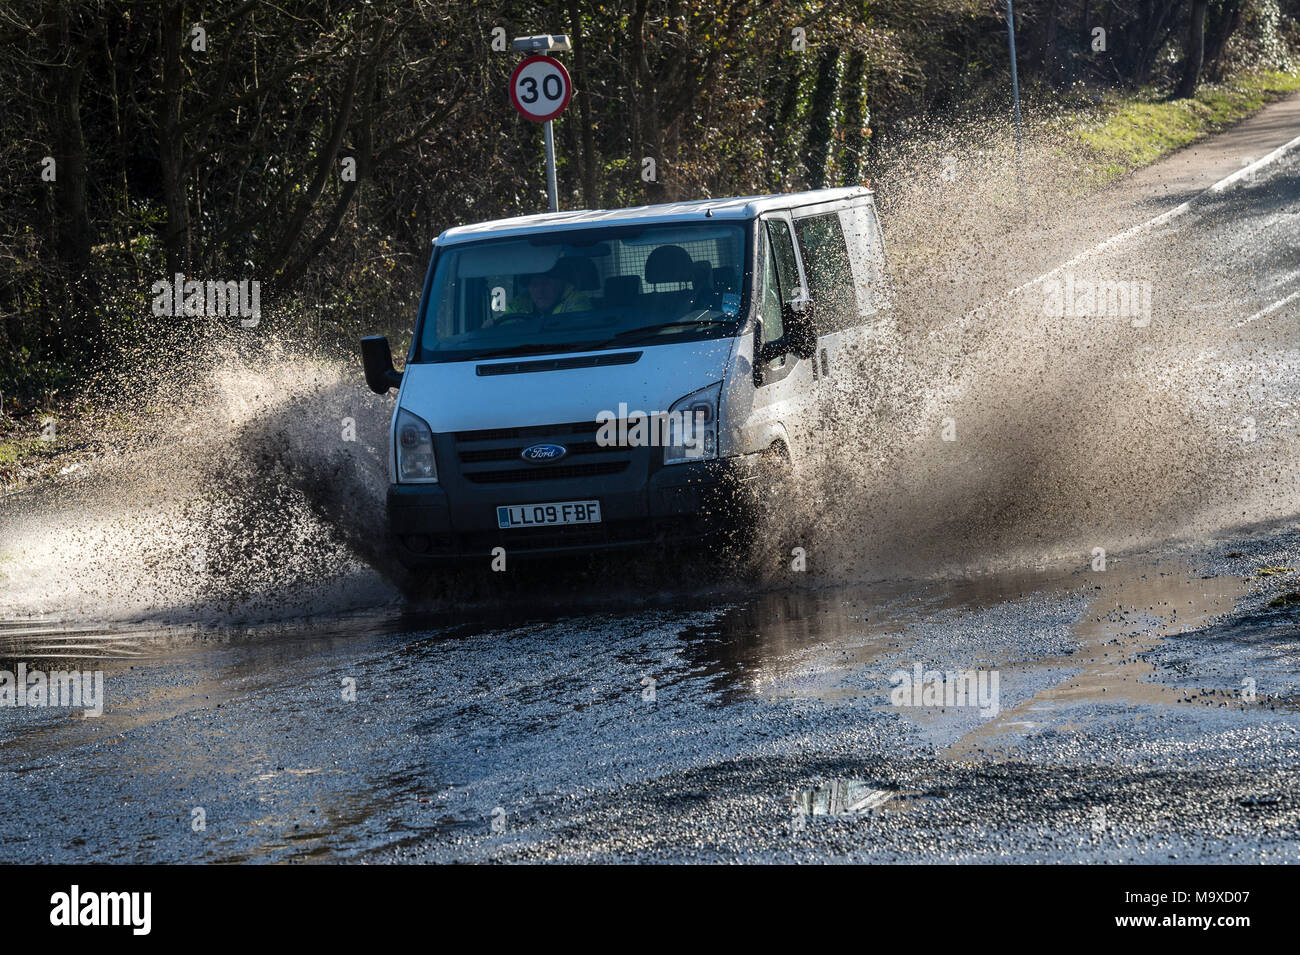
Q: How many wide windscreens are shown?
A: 1